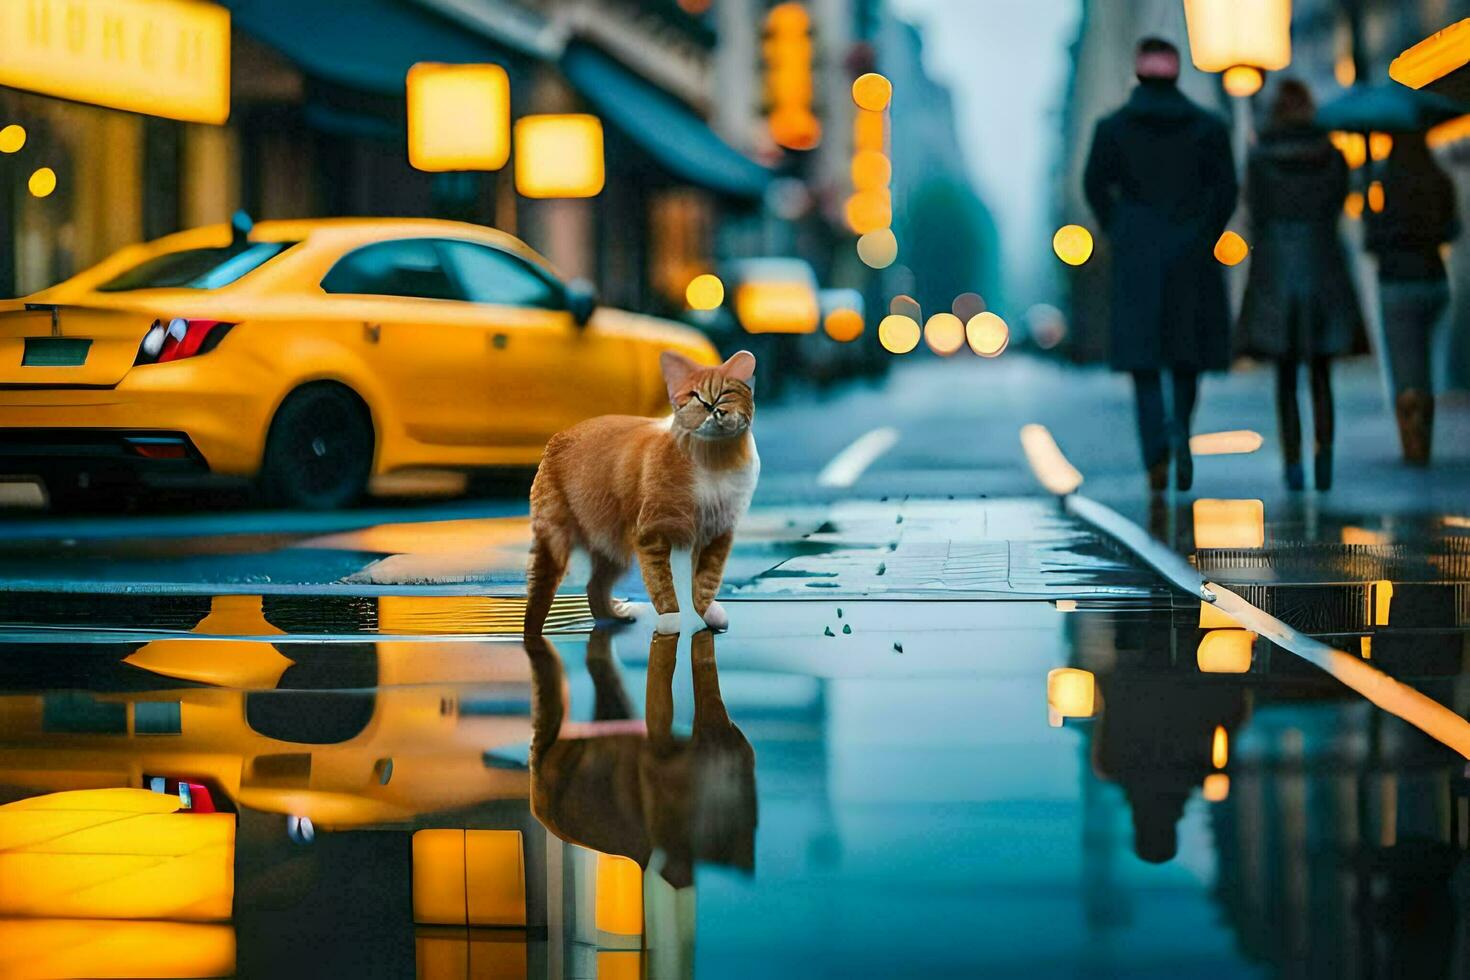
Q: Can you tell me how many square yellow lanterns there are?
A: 2